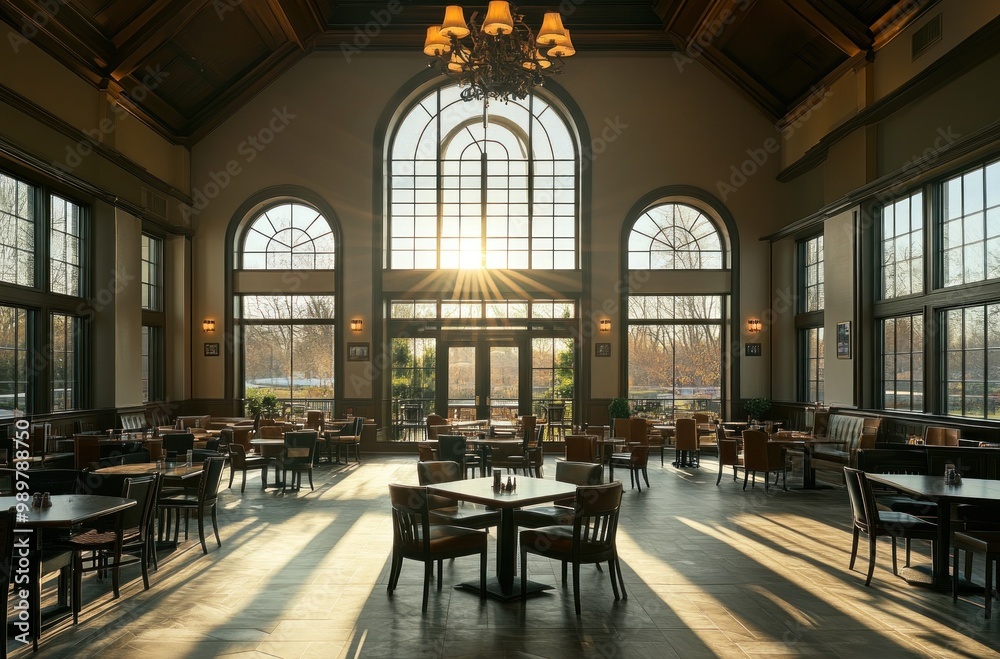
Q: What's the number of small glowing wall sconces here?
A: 4